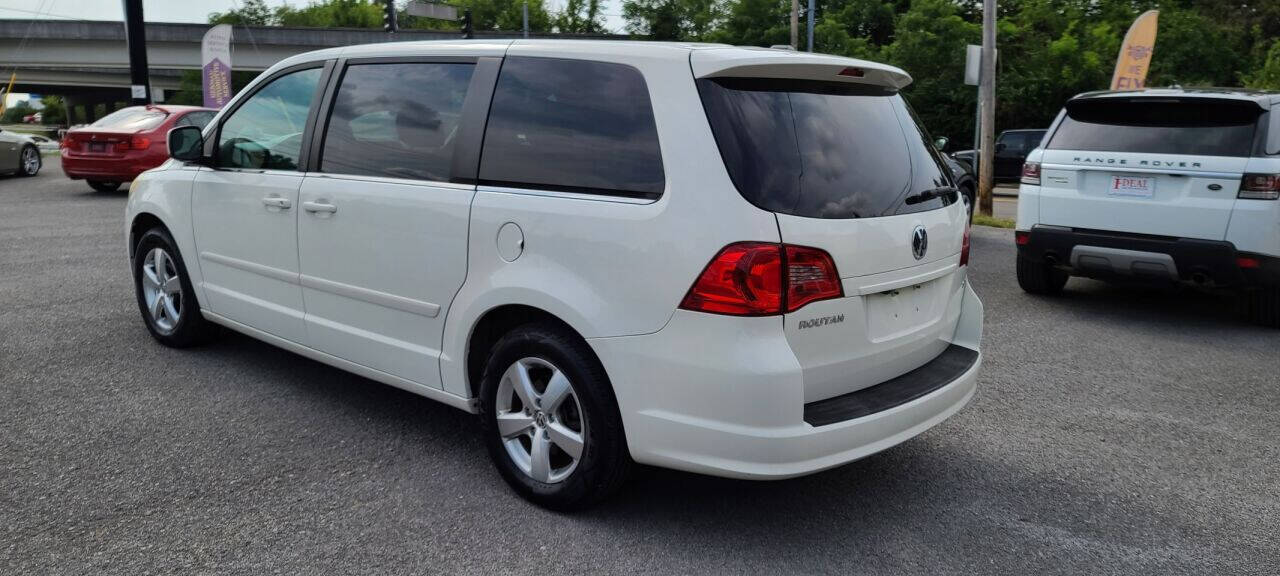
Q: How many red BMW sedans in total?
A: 1